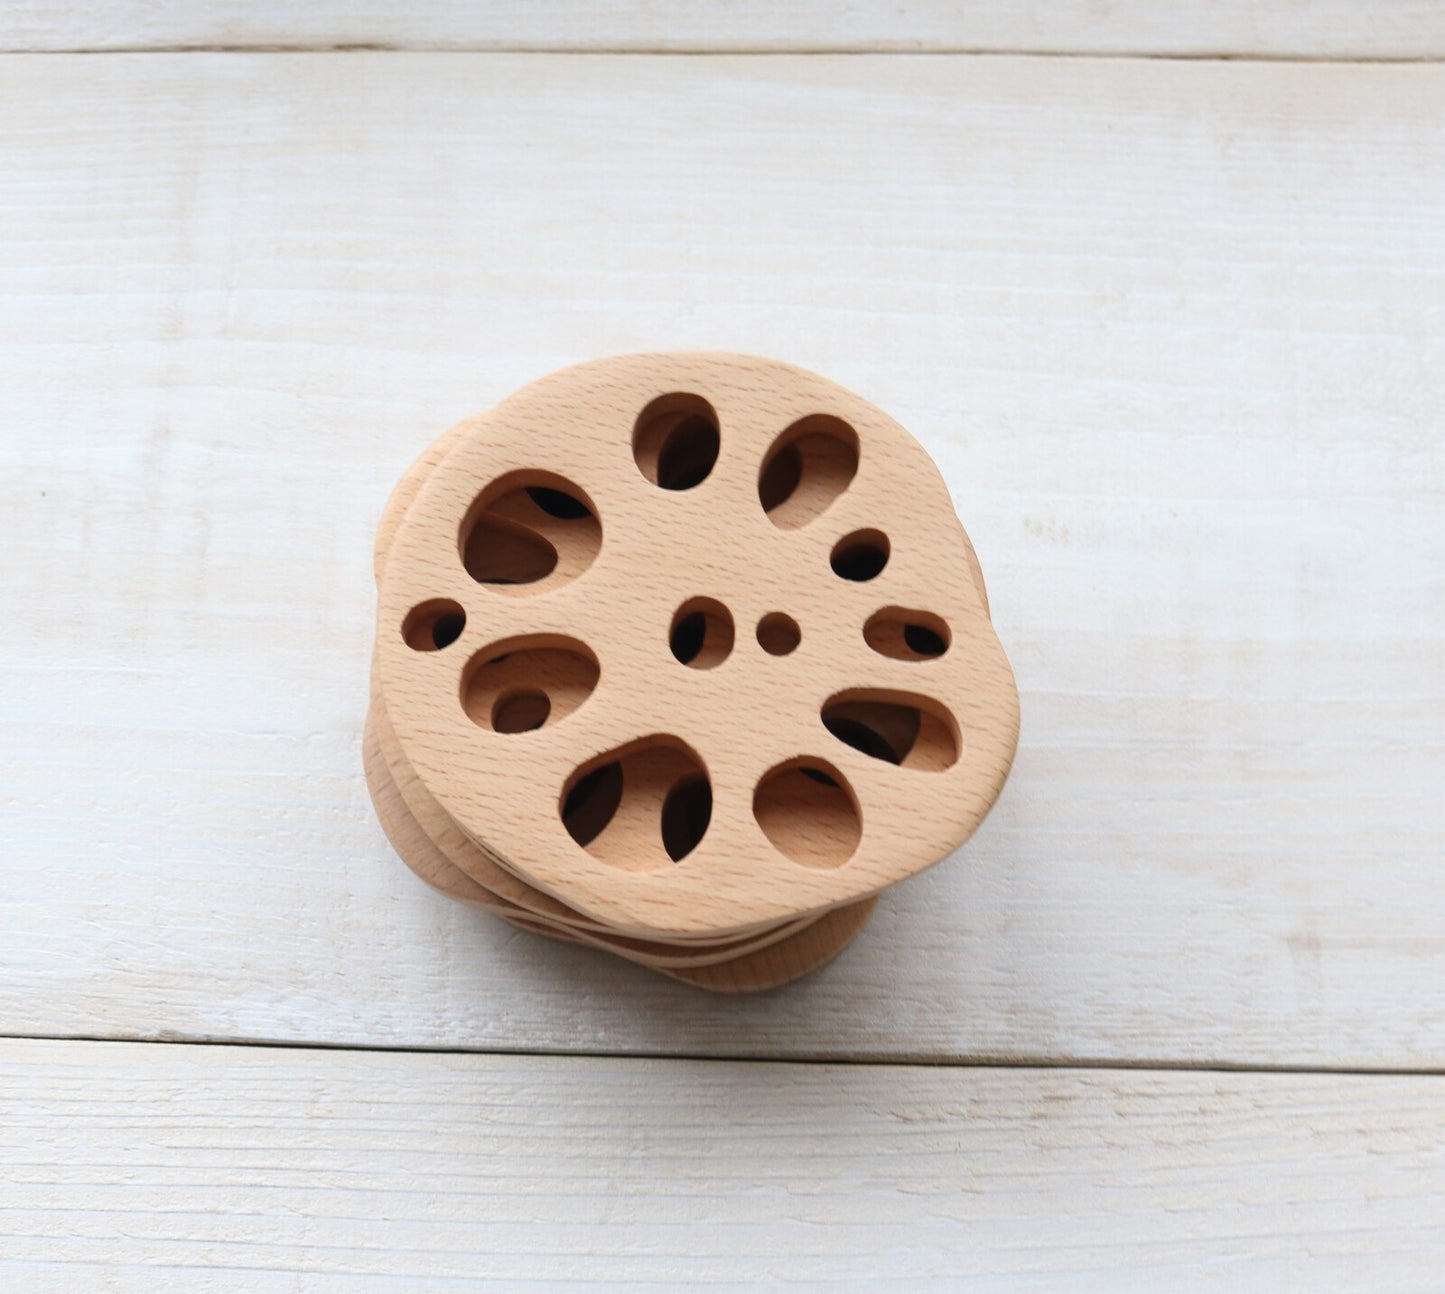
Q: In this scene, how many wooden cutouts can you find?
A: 12